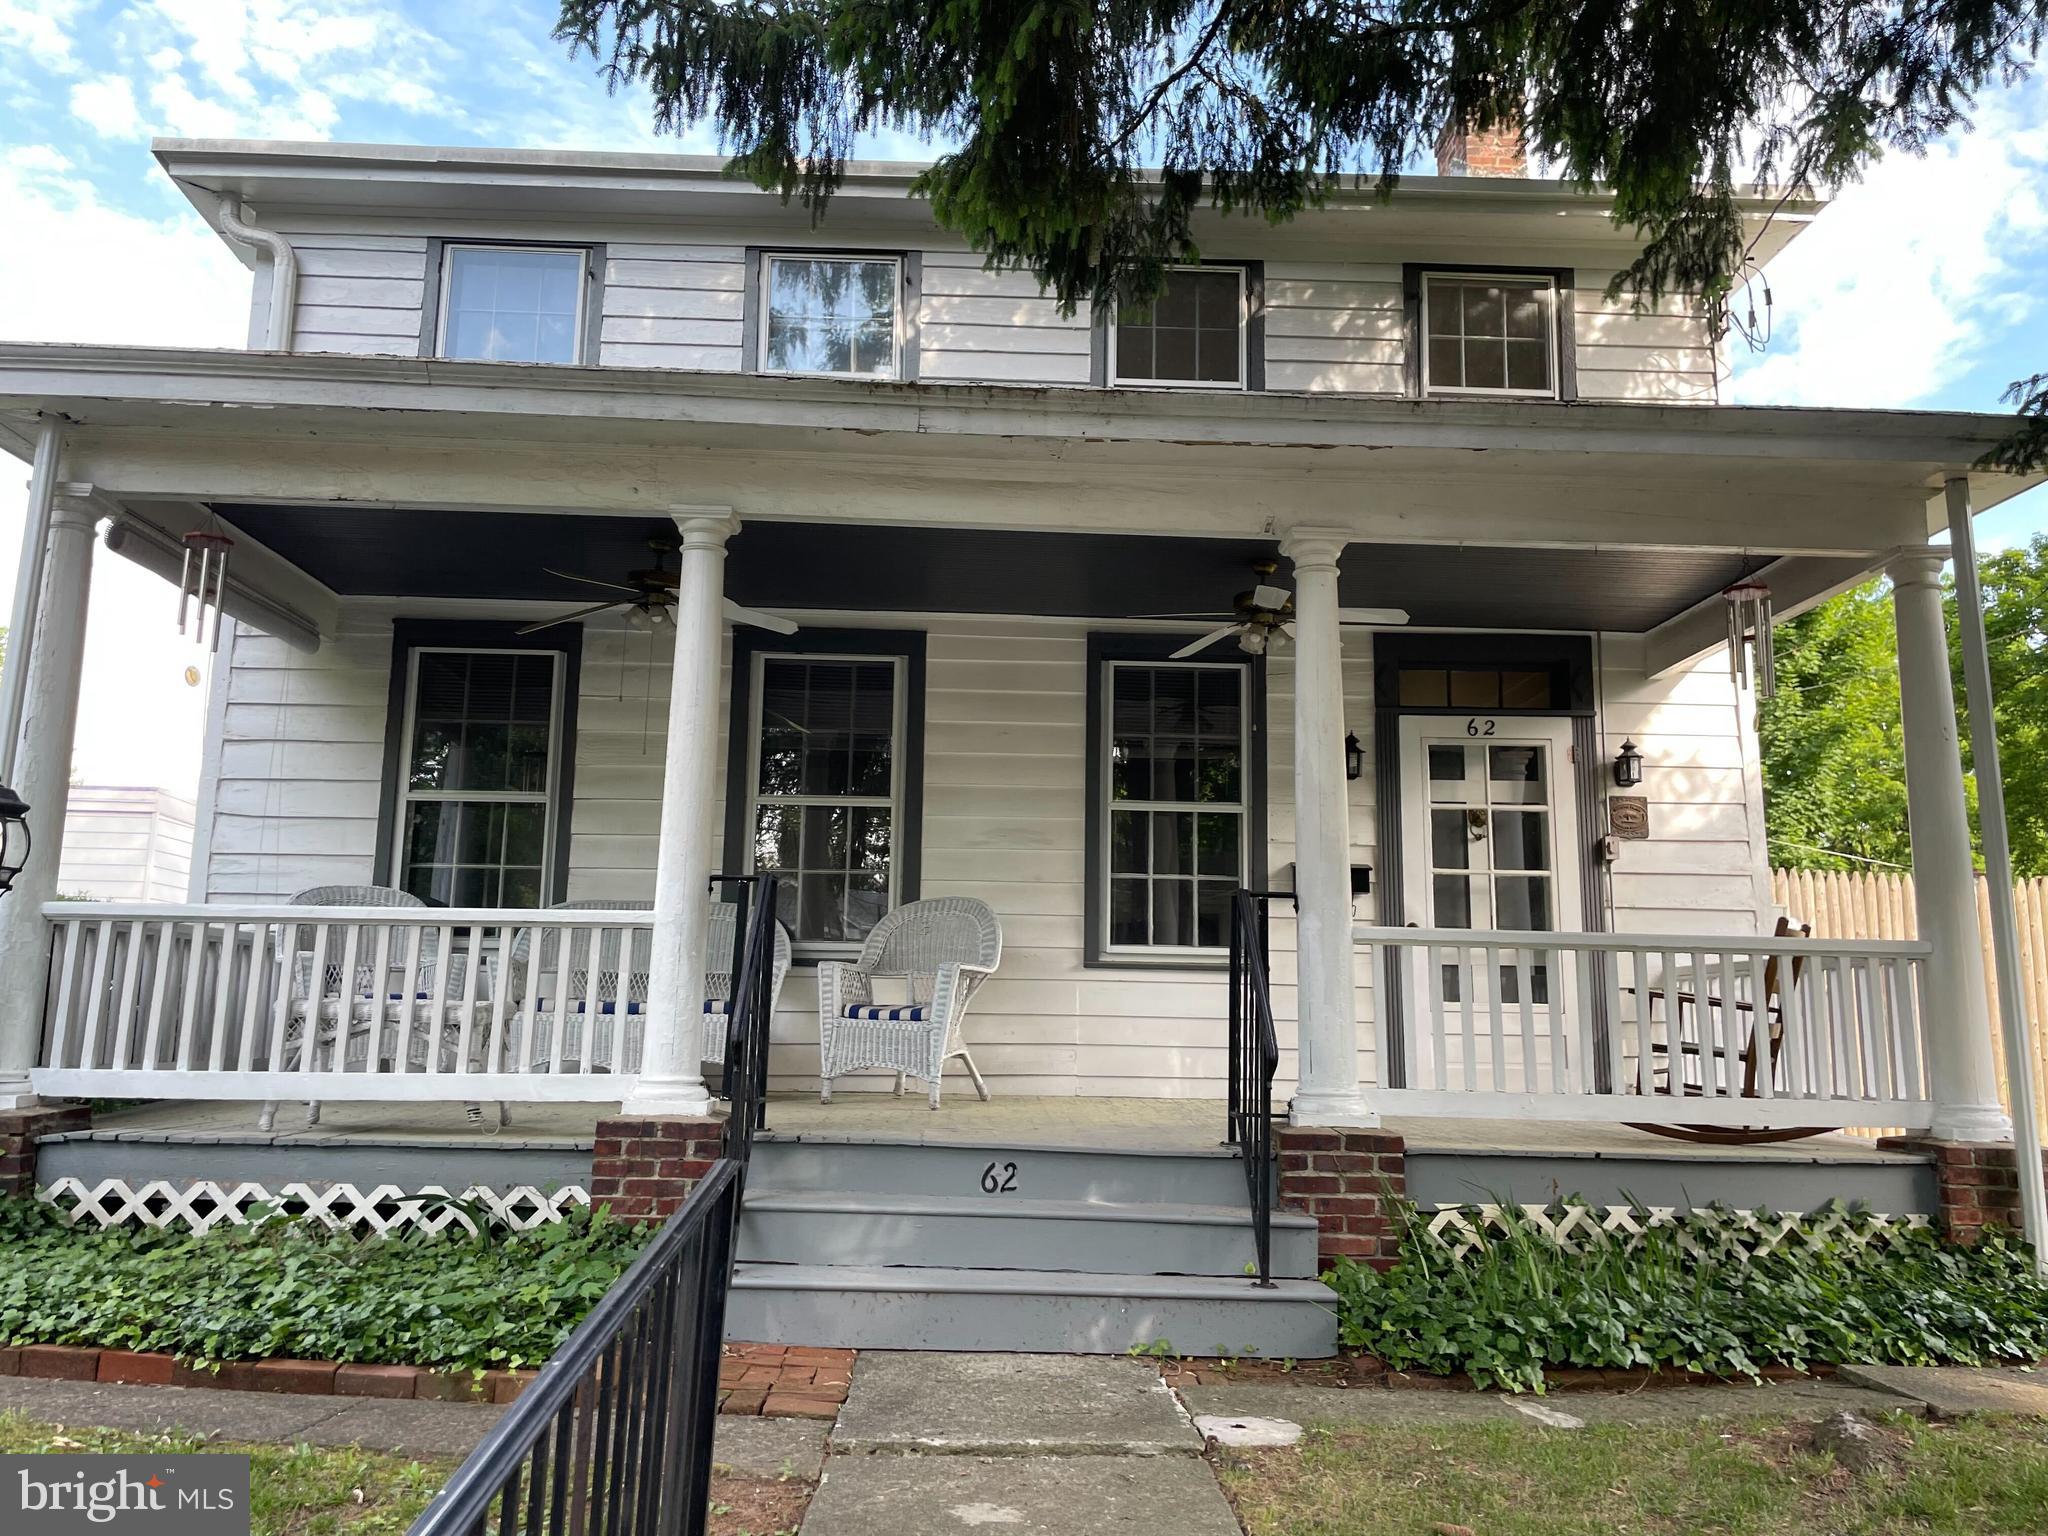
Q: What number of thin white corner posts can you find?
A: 2